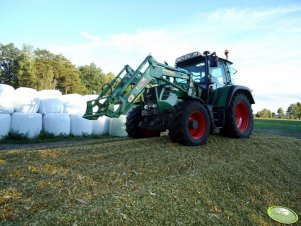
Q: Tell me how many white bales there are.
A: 11